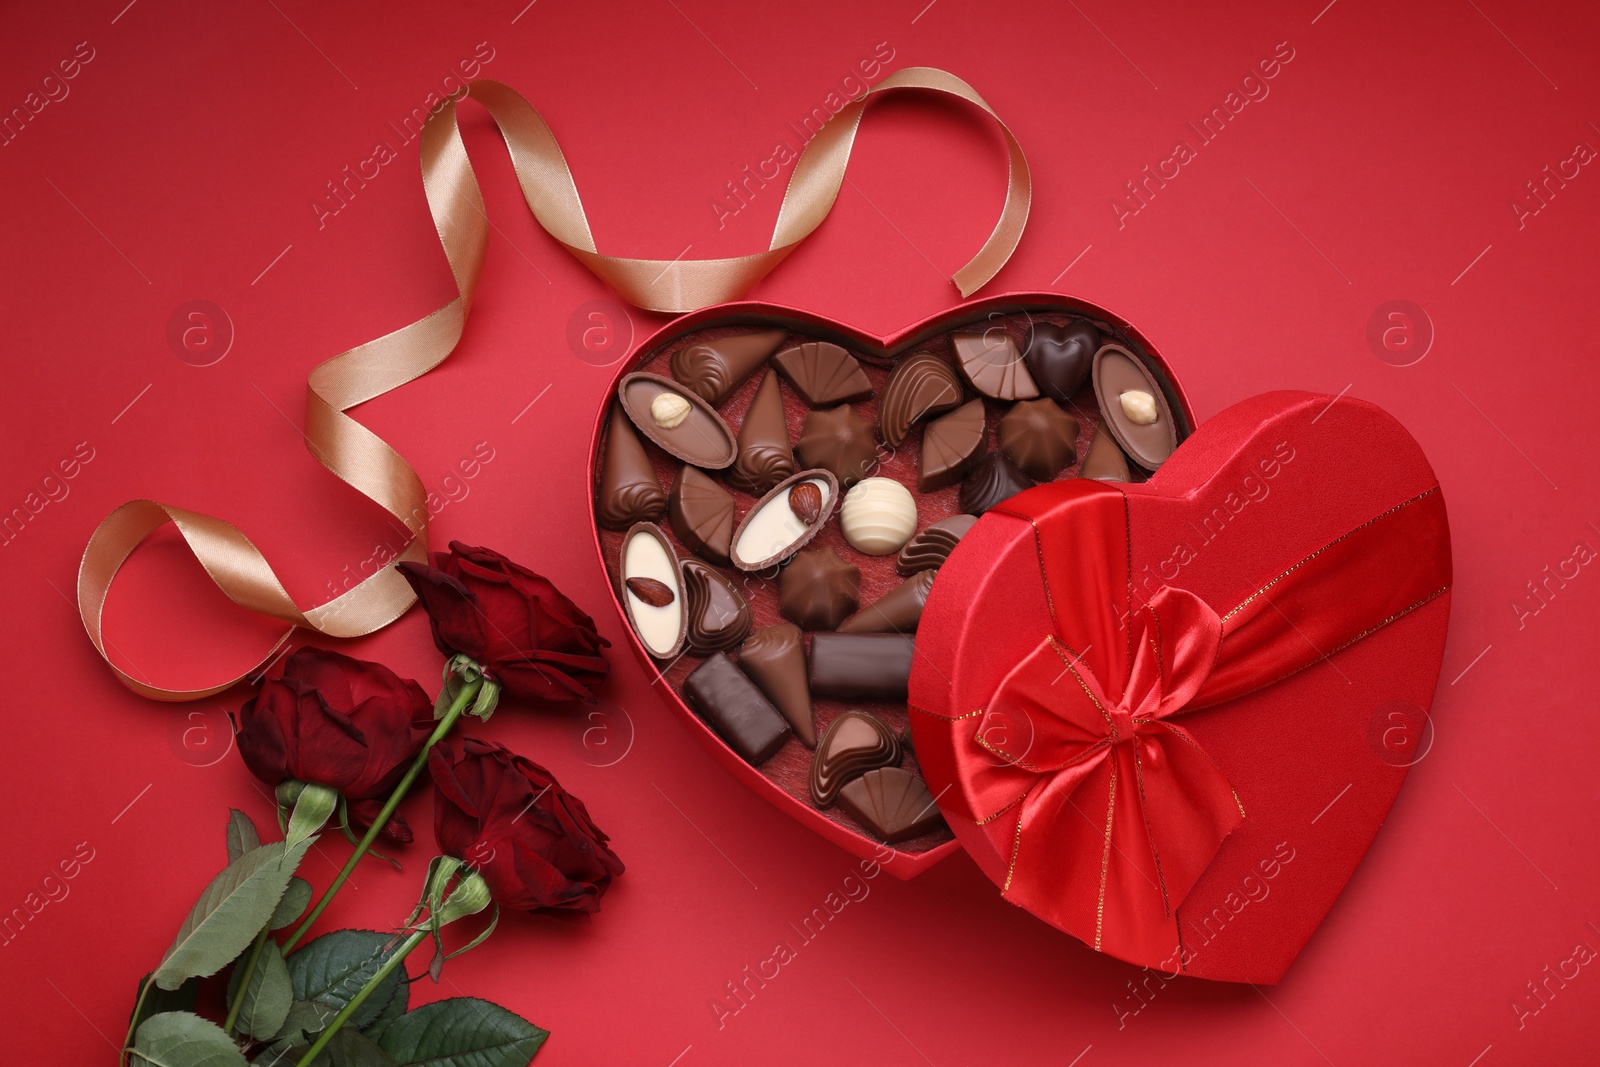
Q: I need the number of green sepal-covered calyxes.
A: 3